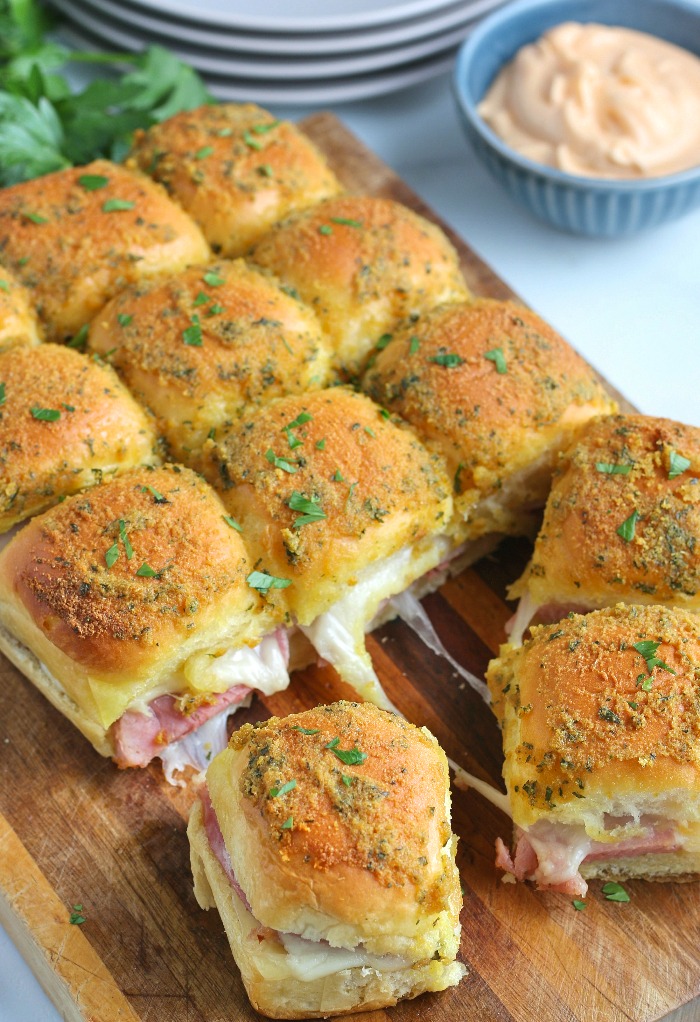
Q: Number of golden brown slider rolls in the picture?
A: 12